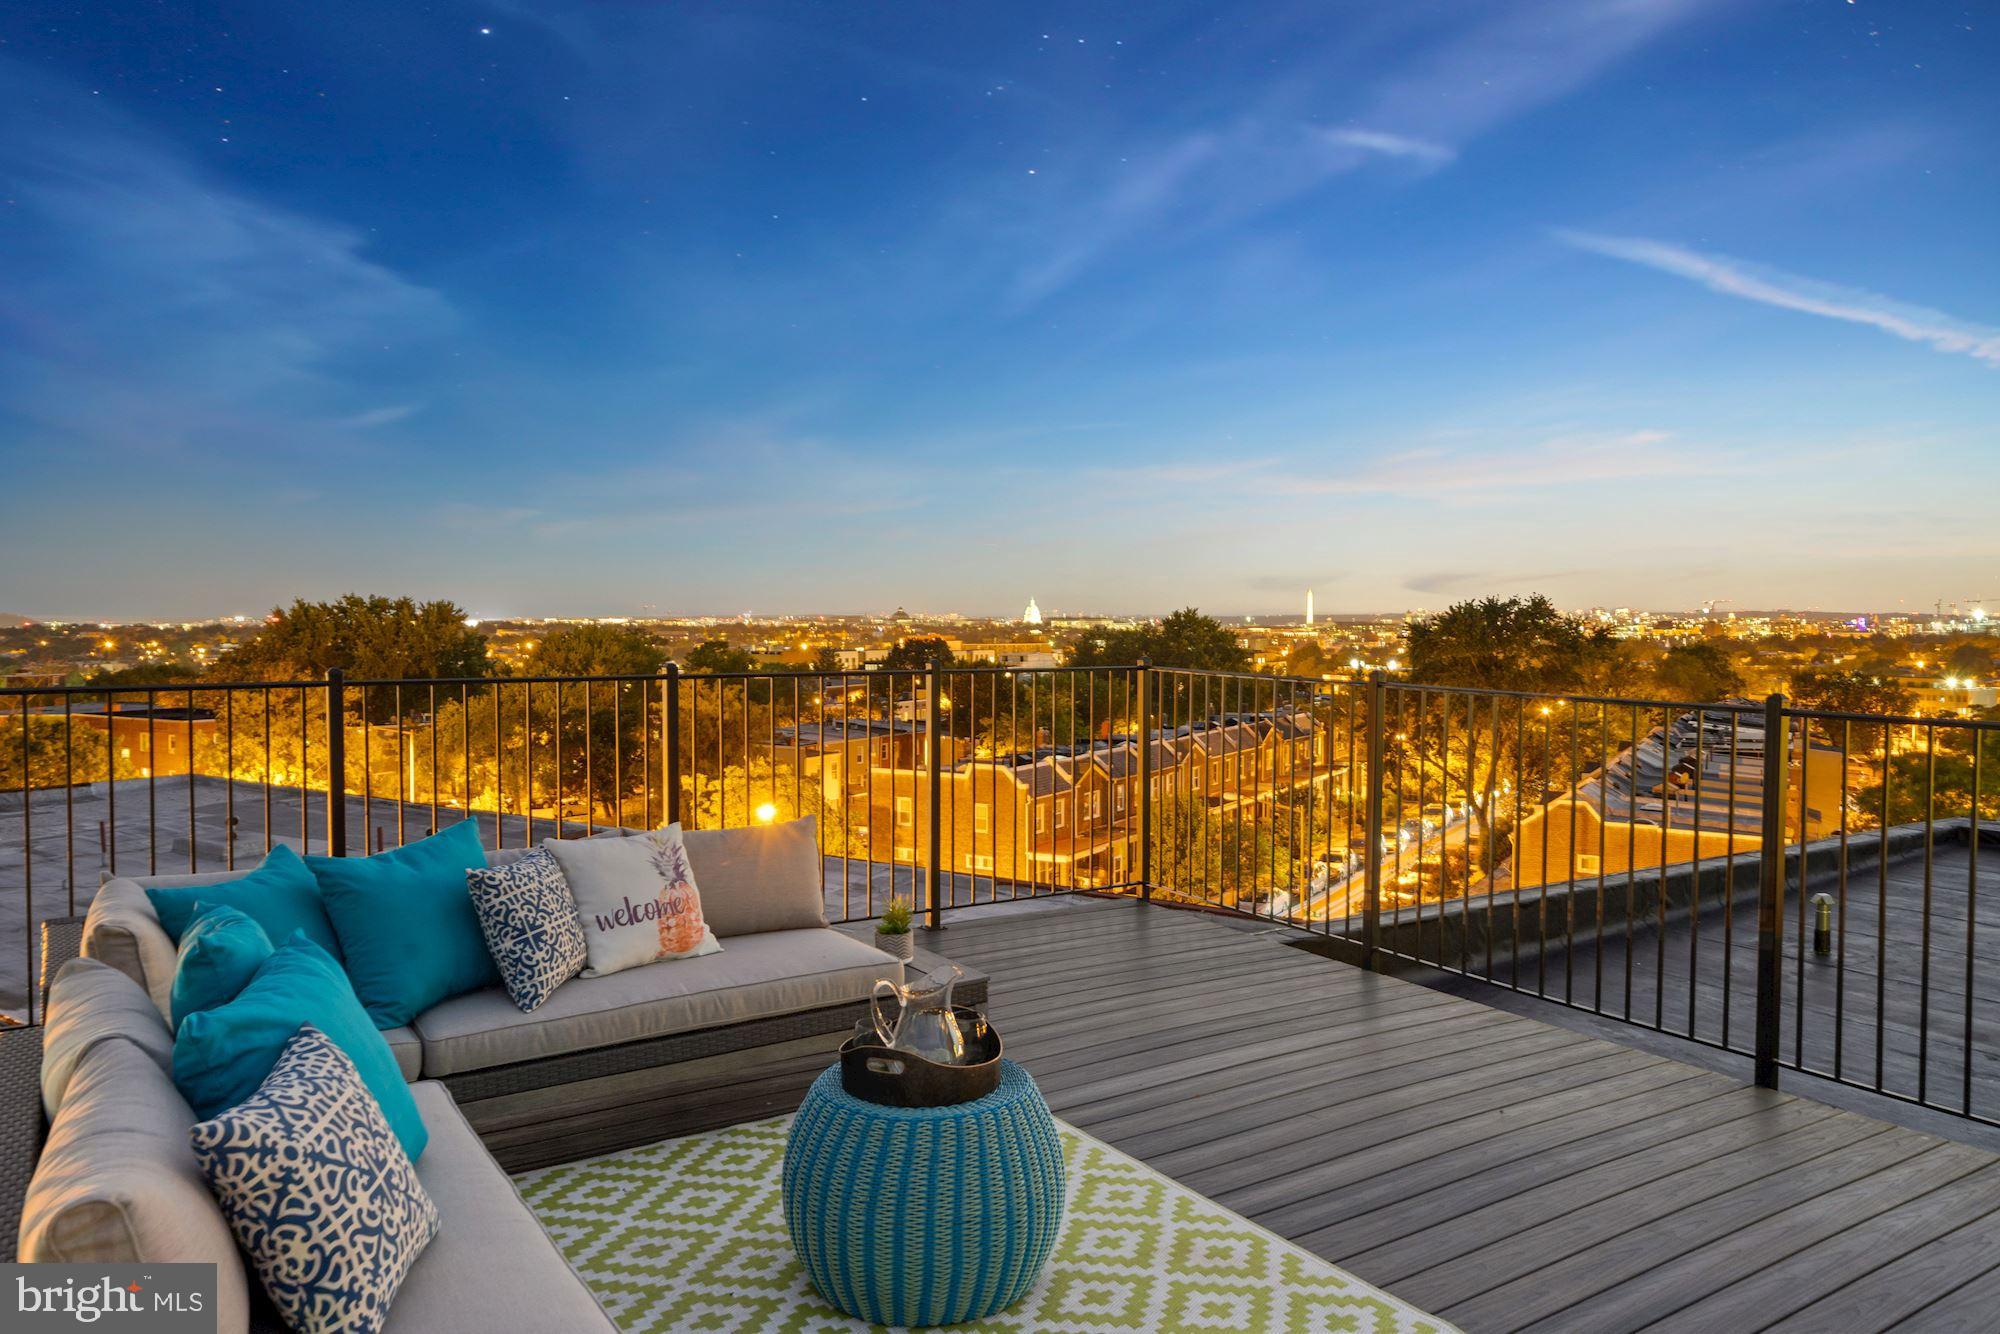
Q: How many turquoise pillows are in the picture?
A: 4